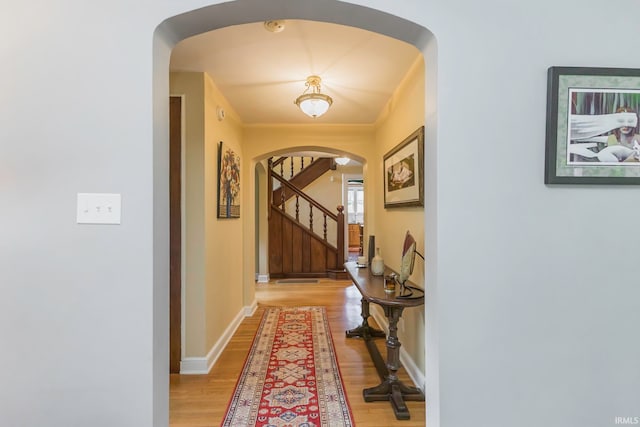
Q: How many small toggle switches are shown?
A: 3